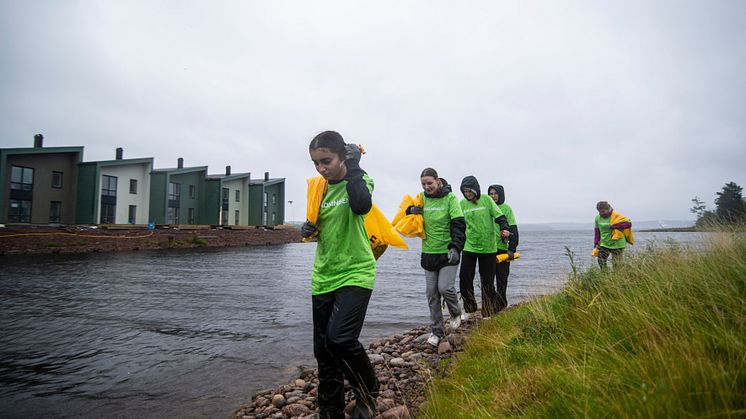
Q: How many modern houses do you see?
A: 5